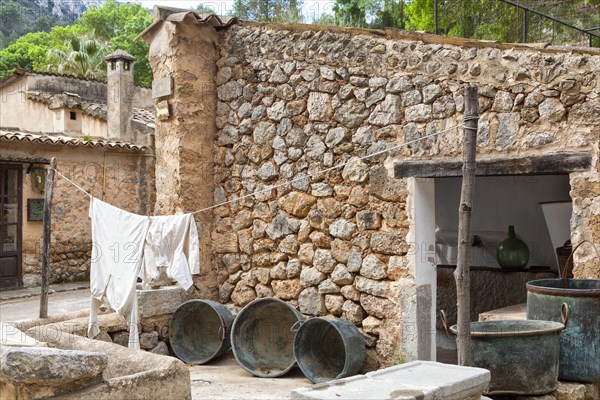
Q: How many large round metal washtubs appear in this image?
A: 5